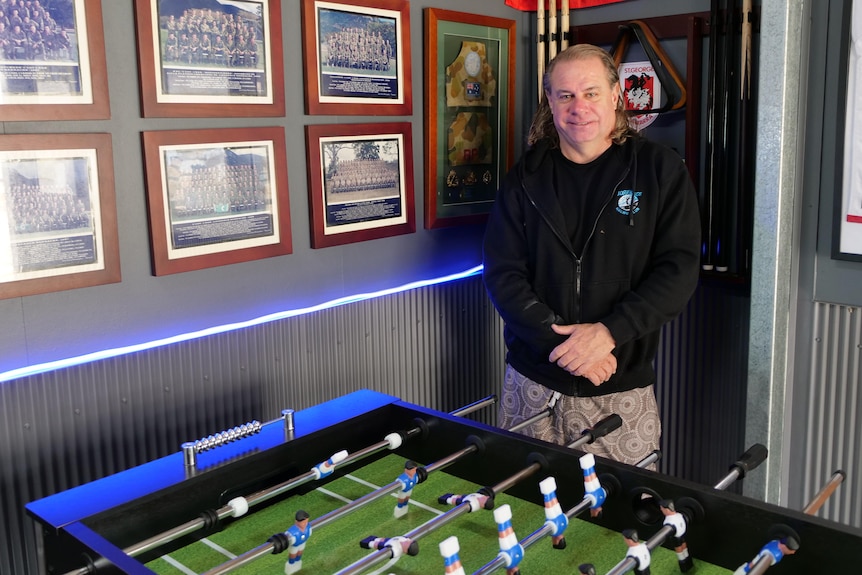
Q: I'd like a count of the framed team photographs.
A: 6